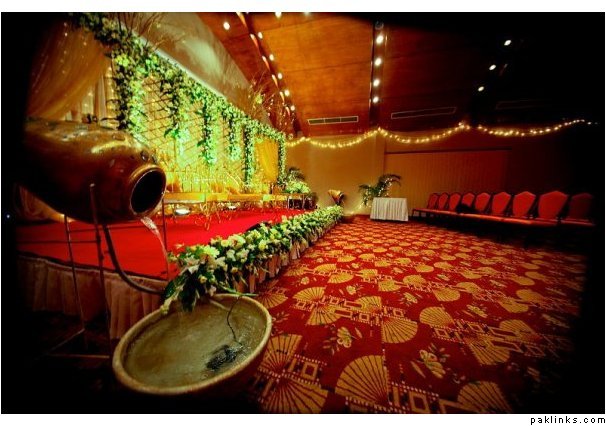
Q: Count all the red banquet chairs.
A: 9